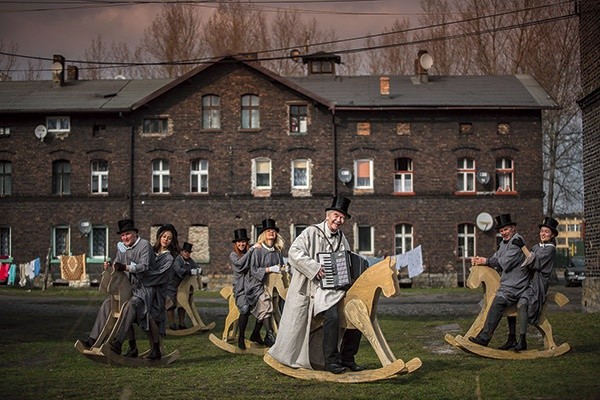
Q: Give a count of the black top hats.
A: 7